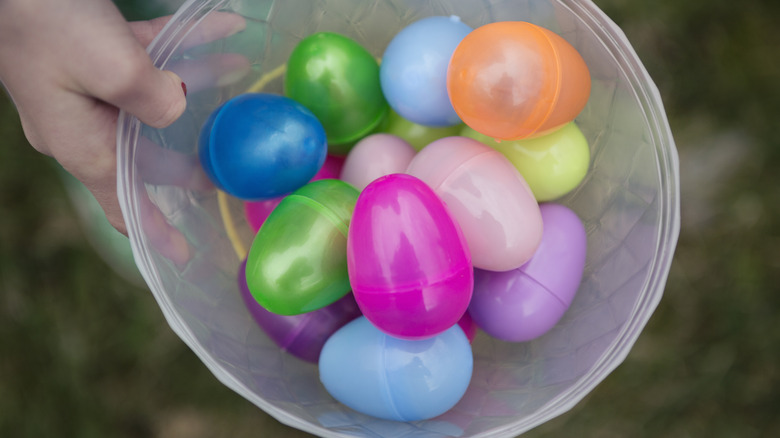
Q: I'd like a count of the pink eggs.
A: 5